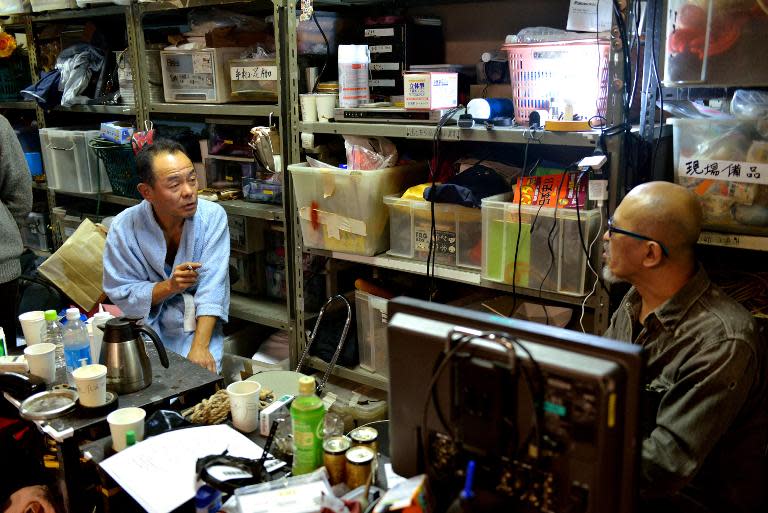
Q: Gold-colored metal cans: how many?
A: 3